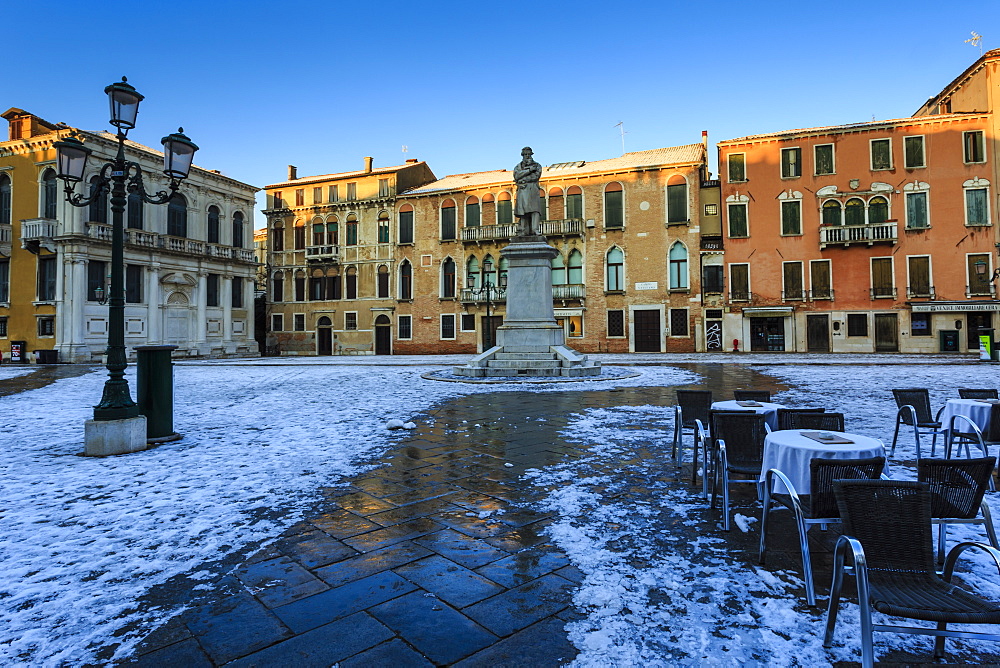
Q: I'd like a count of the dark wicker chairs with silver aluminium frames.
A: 12